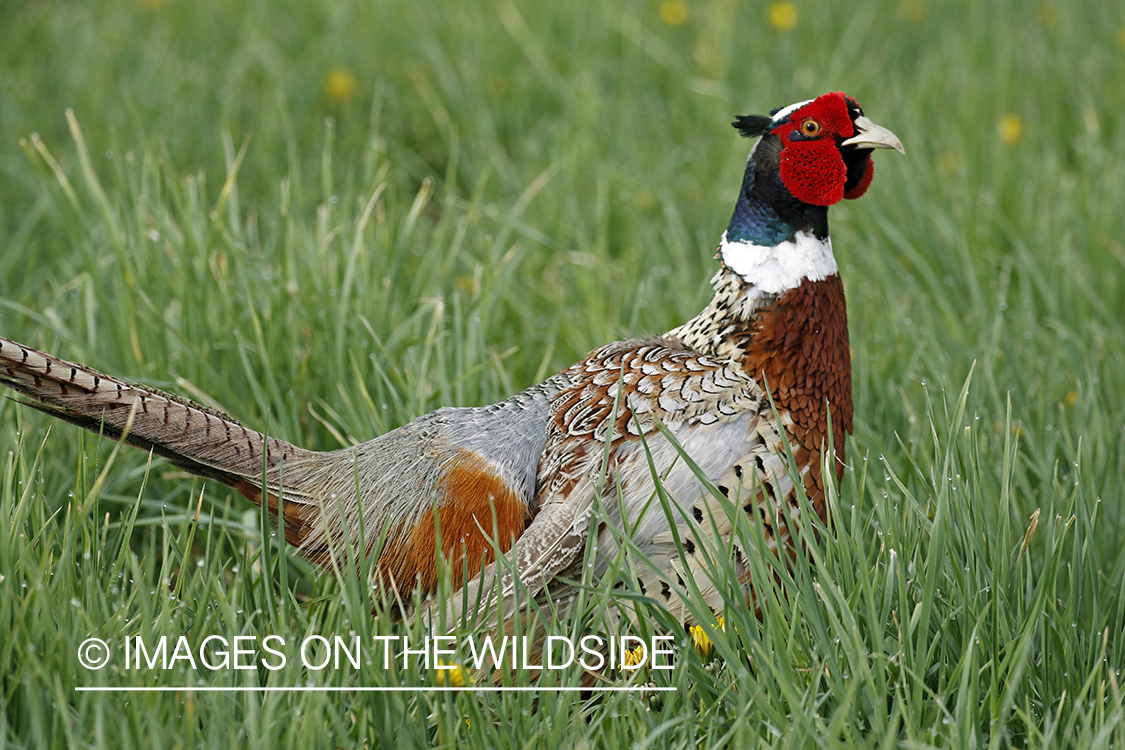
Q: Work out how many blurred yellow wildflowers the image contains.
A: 4